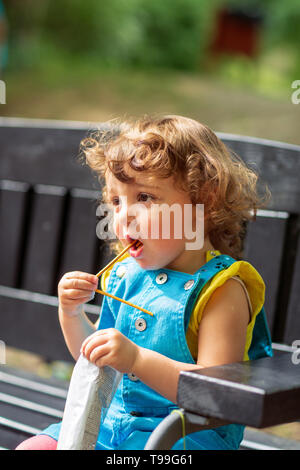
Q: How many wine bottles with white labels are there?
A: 0